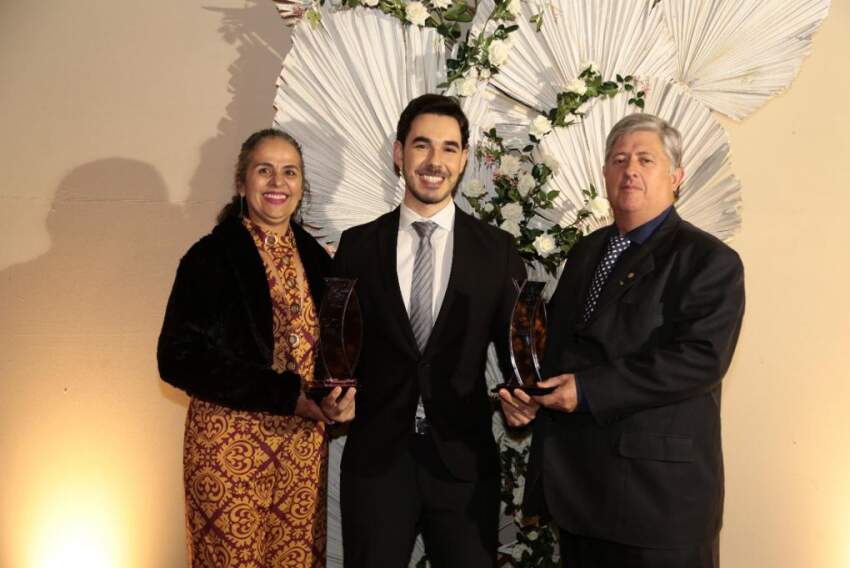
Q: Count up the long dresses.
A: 1